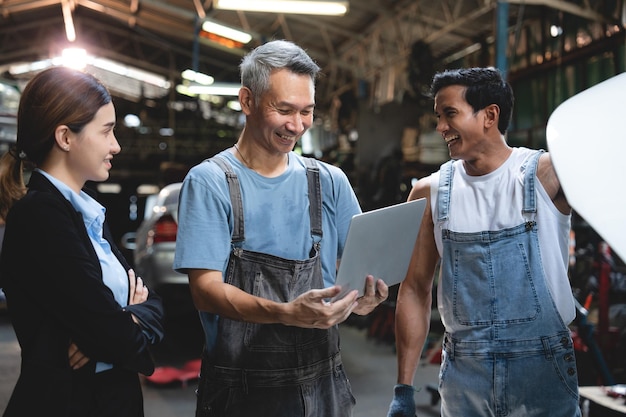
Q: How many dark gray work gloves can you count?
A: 1